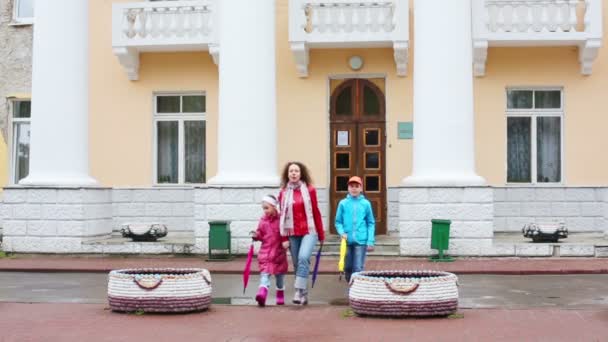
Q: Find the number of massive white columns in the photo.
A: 3